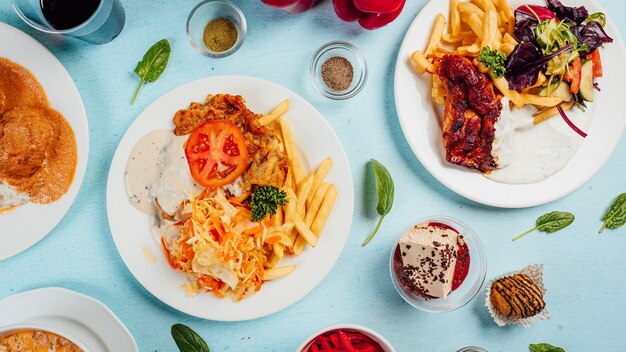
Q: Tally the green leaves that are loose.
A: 6